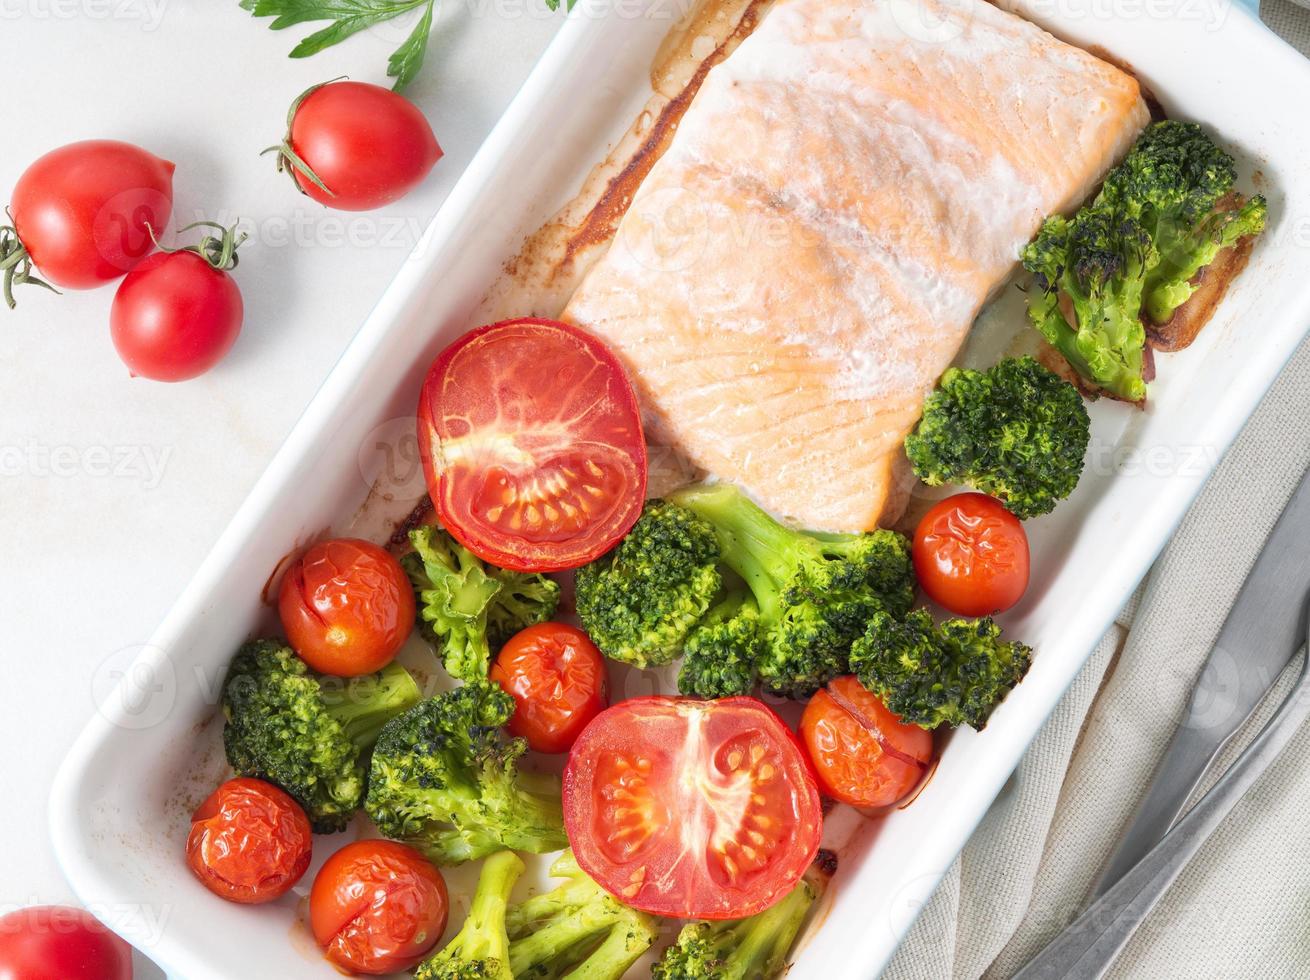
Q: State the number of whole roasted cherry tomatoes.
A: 6